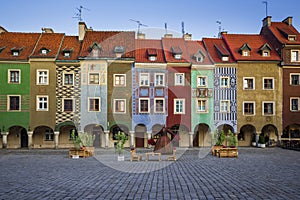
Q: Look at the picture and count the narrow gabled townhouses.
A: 11